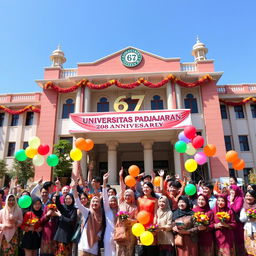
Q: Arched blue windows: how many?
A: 4